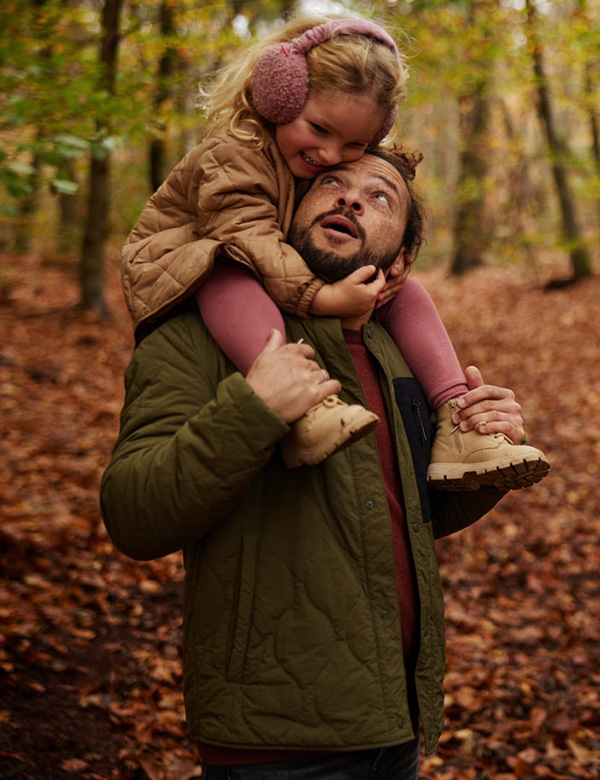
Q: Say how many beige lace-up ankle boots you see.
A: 2